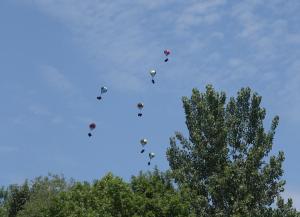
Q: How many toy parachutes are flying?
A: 7